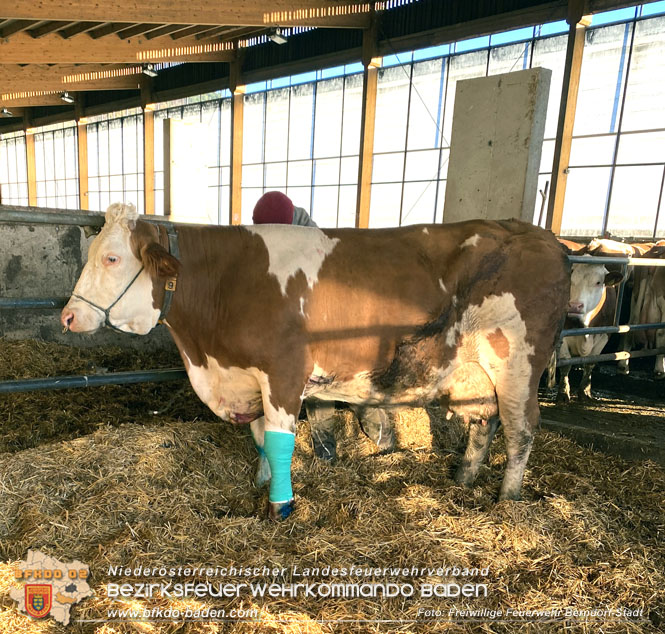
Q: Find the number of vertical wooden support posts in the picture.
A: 6